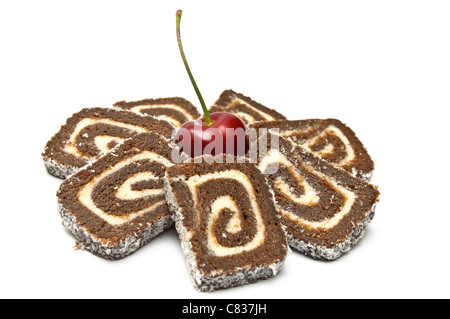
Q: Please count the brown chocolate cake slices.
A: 7